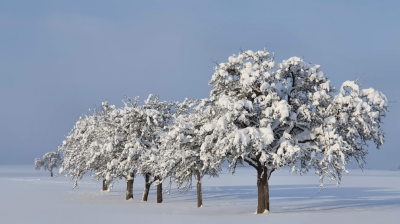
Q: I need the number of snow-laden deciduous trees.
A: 7